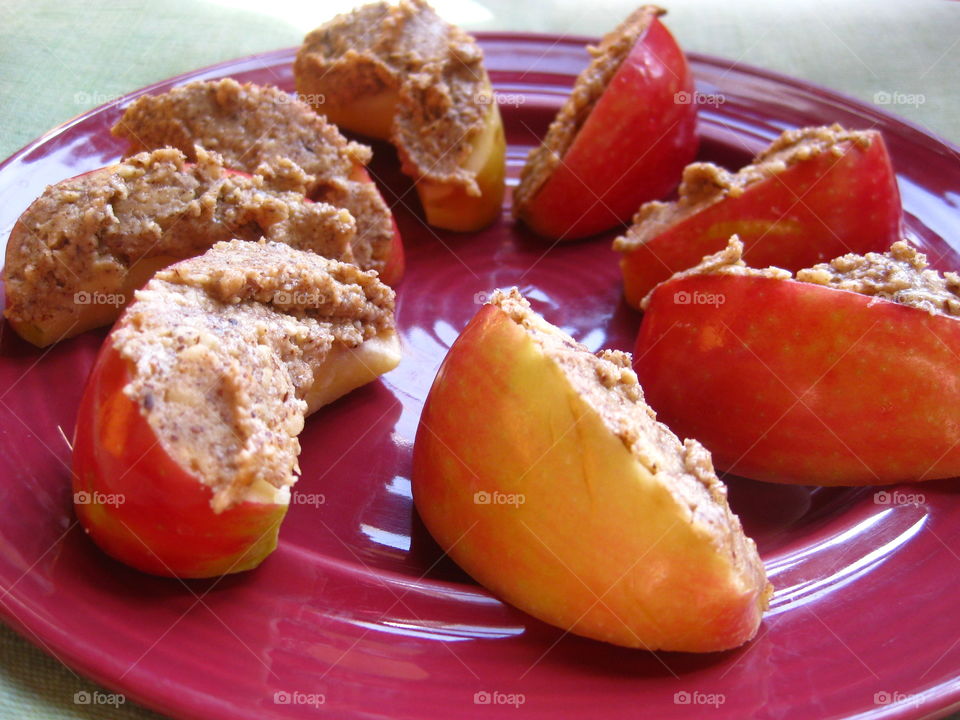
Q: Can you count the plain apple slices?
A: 0